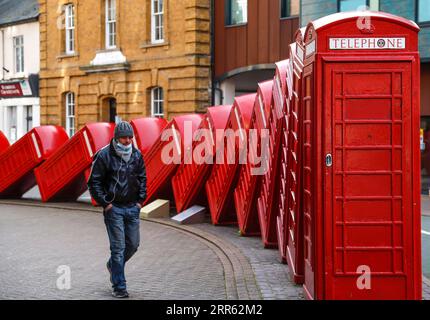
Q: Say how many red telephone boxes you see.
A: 12